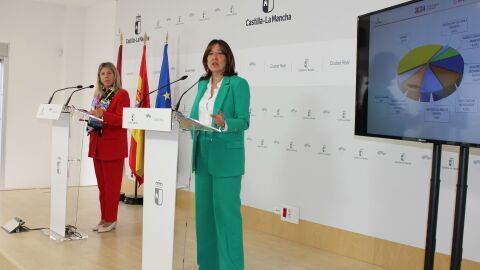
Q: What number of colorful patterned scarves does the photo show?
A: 1